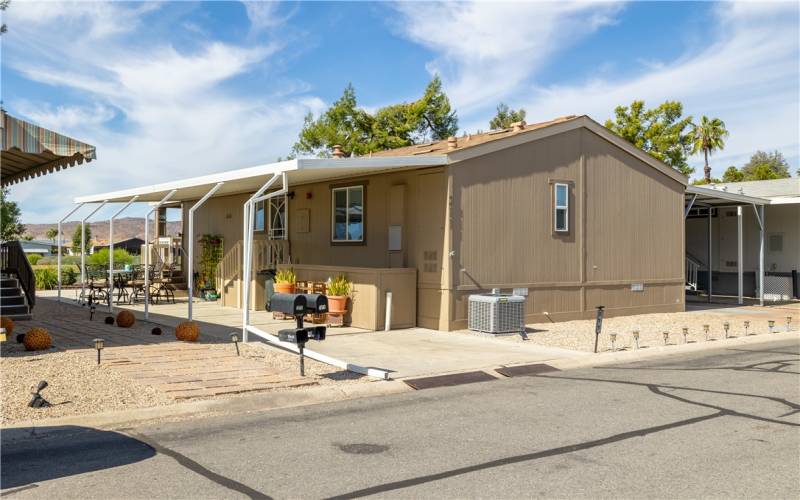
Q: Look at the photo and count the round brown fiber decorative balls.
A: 4